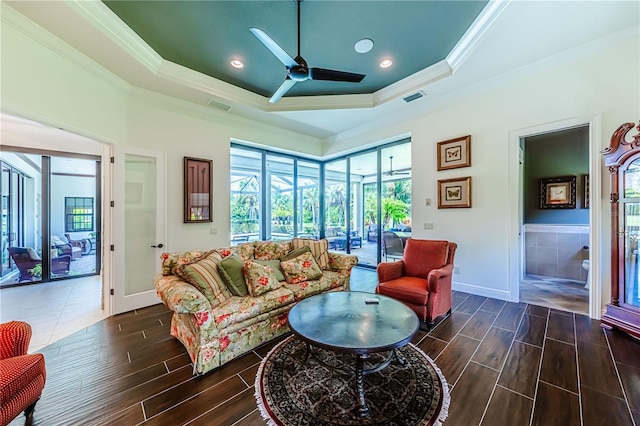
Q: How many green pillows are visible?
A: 3